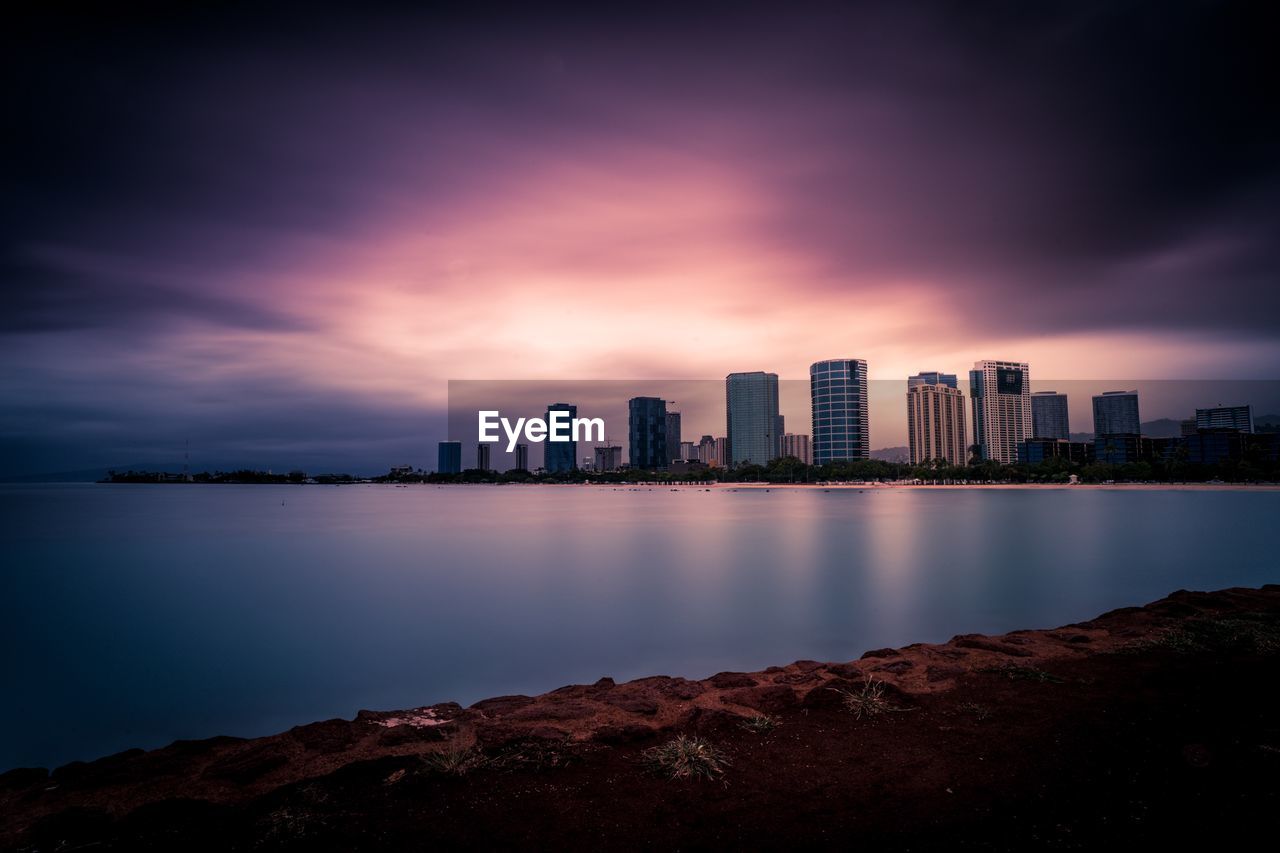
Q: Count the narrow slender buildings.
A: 2